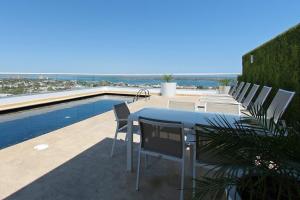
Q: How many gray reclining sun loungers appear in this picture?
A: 6